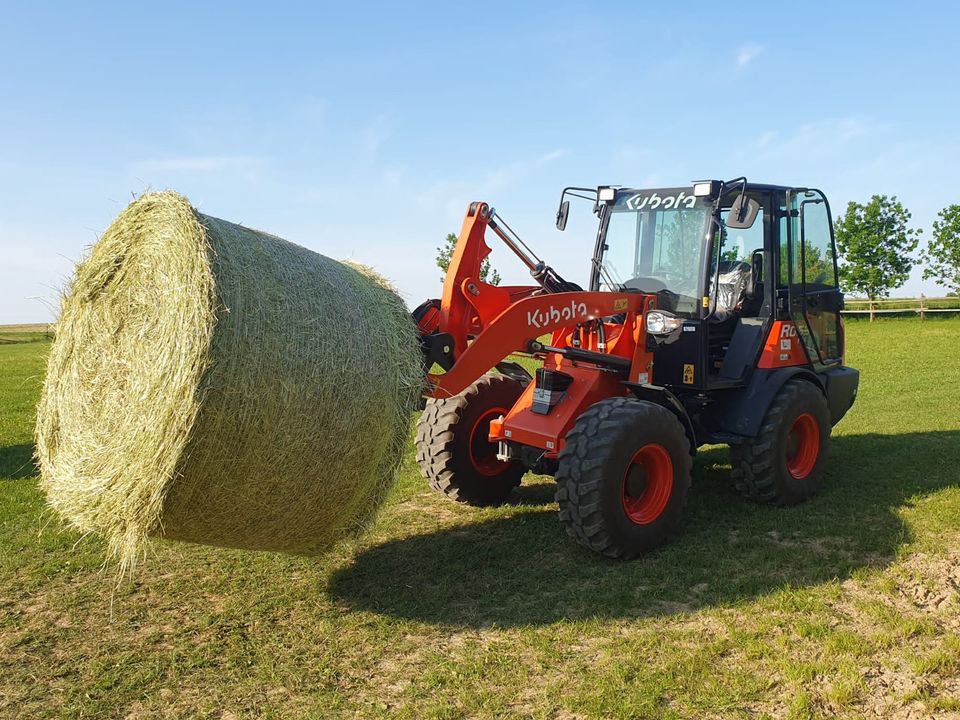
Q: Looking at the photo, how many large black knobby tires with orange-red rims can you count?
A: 3